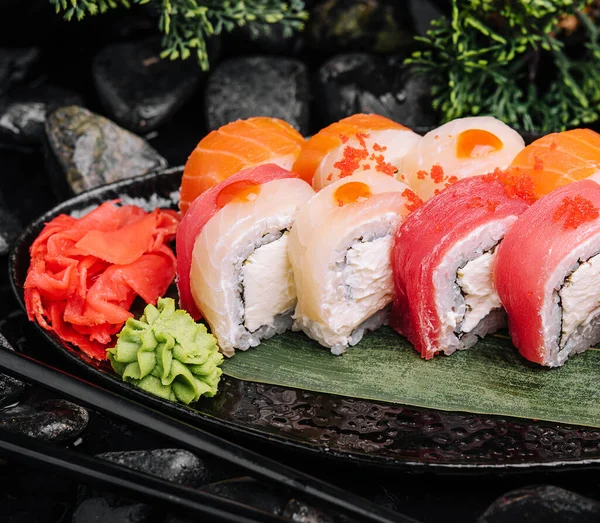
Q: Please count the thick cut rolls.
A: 8